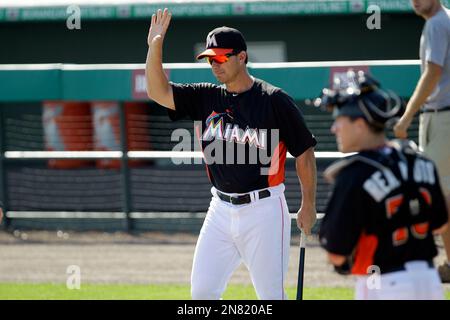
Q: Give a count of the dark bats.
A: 1